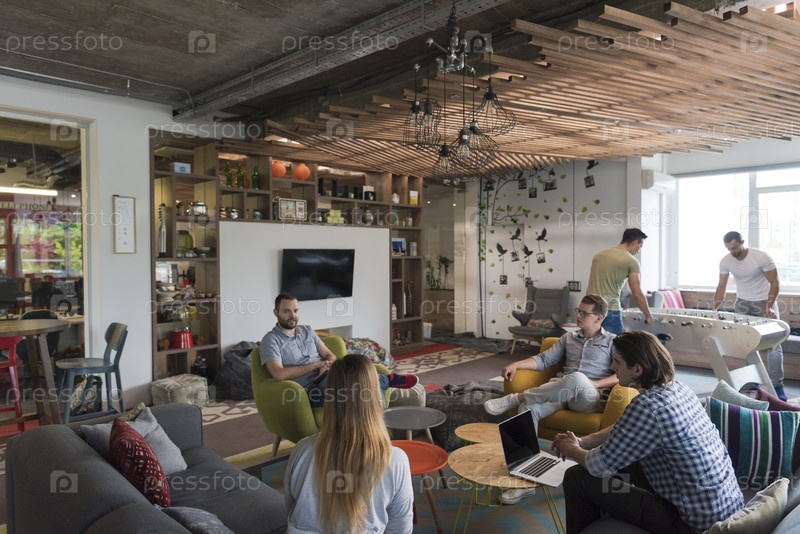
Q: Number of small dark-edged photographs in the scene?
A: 9